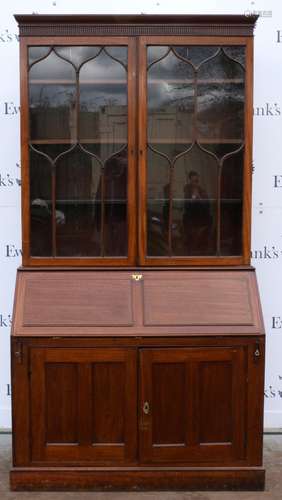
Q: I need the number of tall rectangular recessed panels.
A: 4